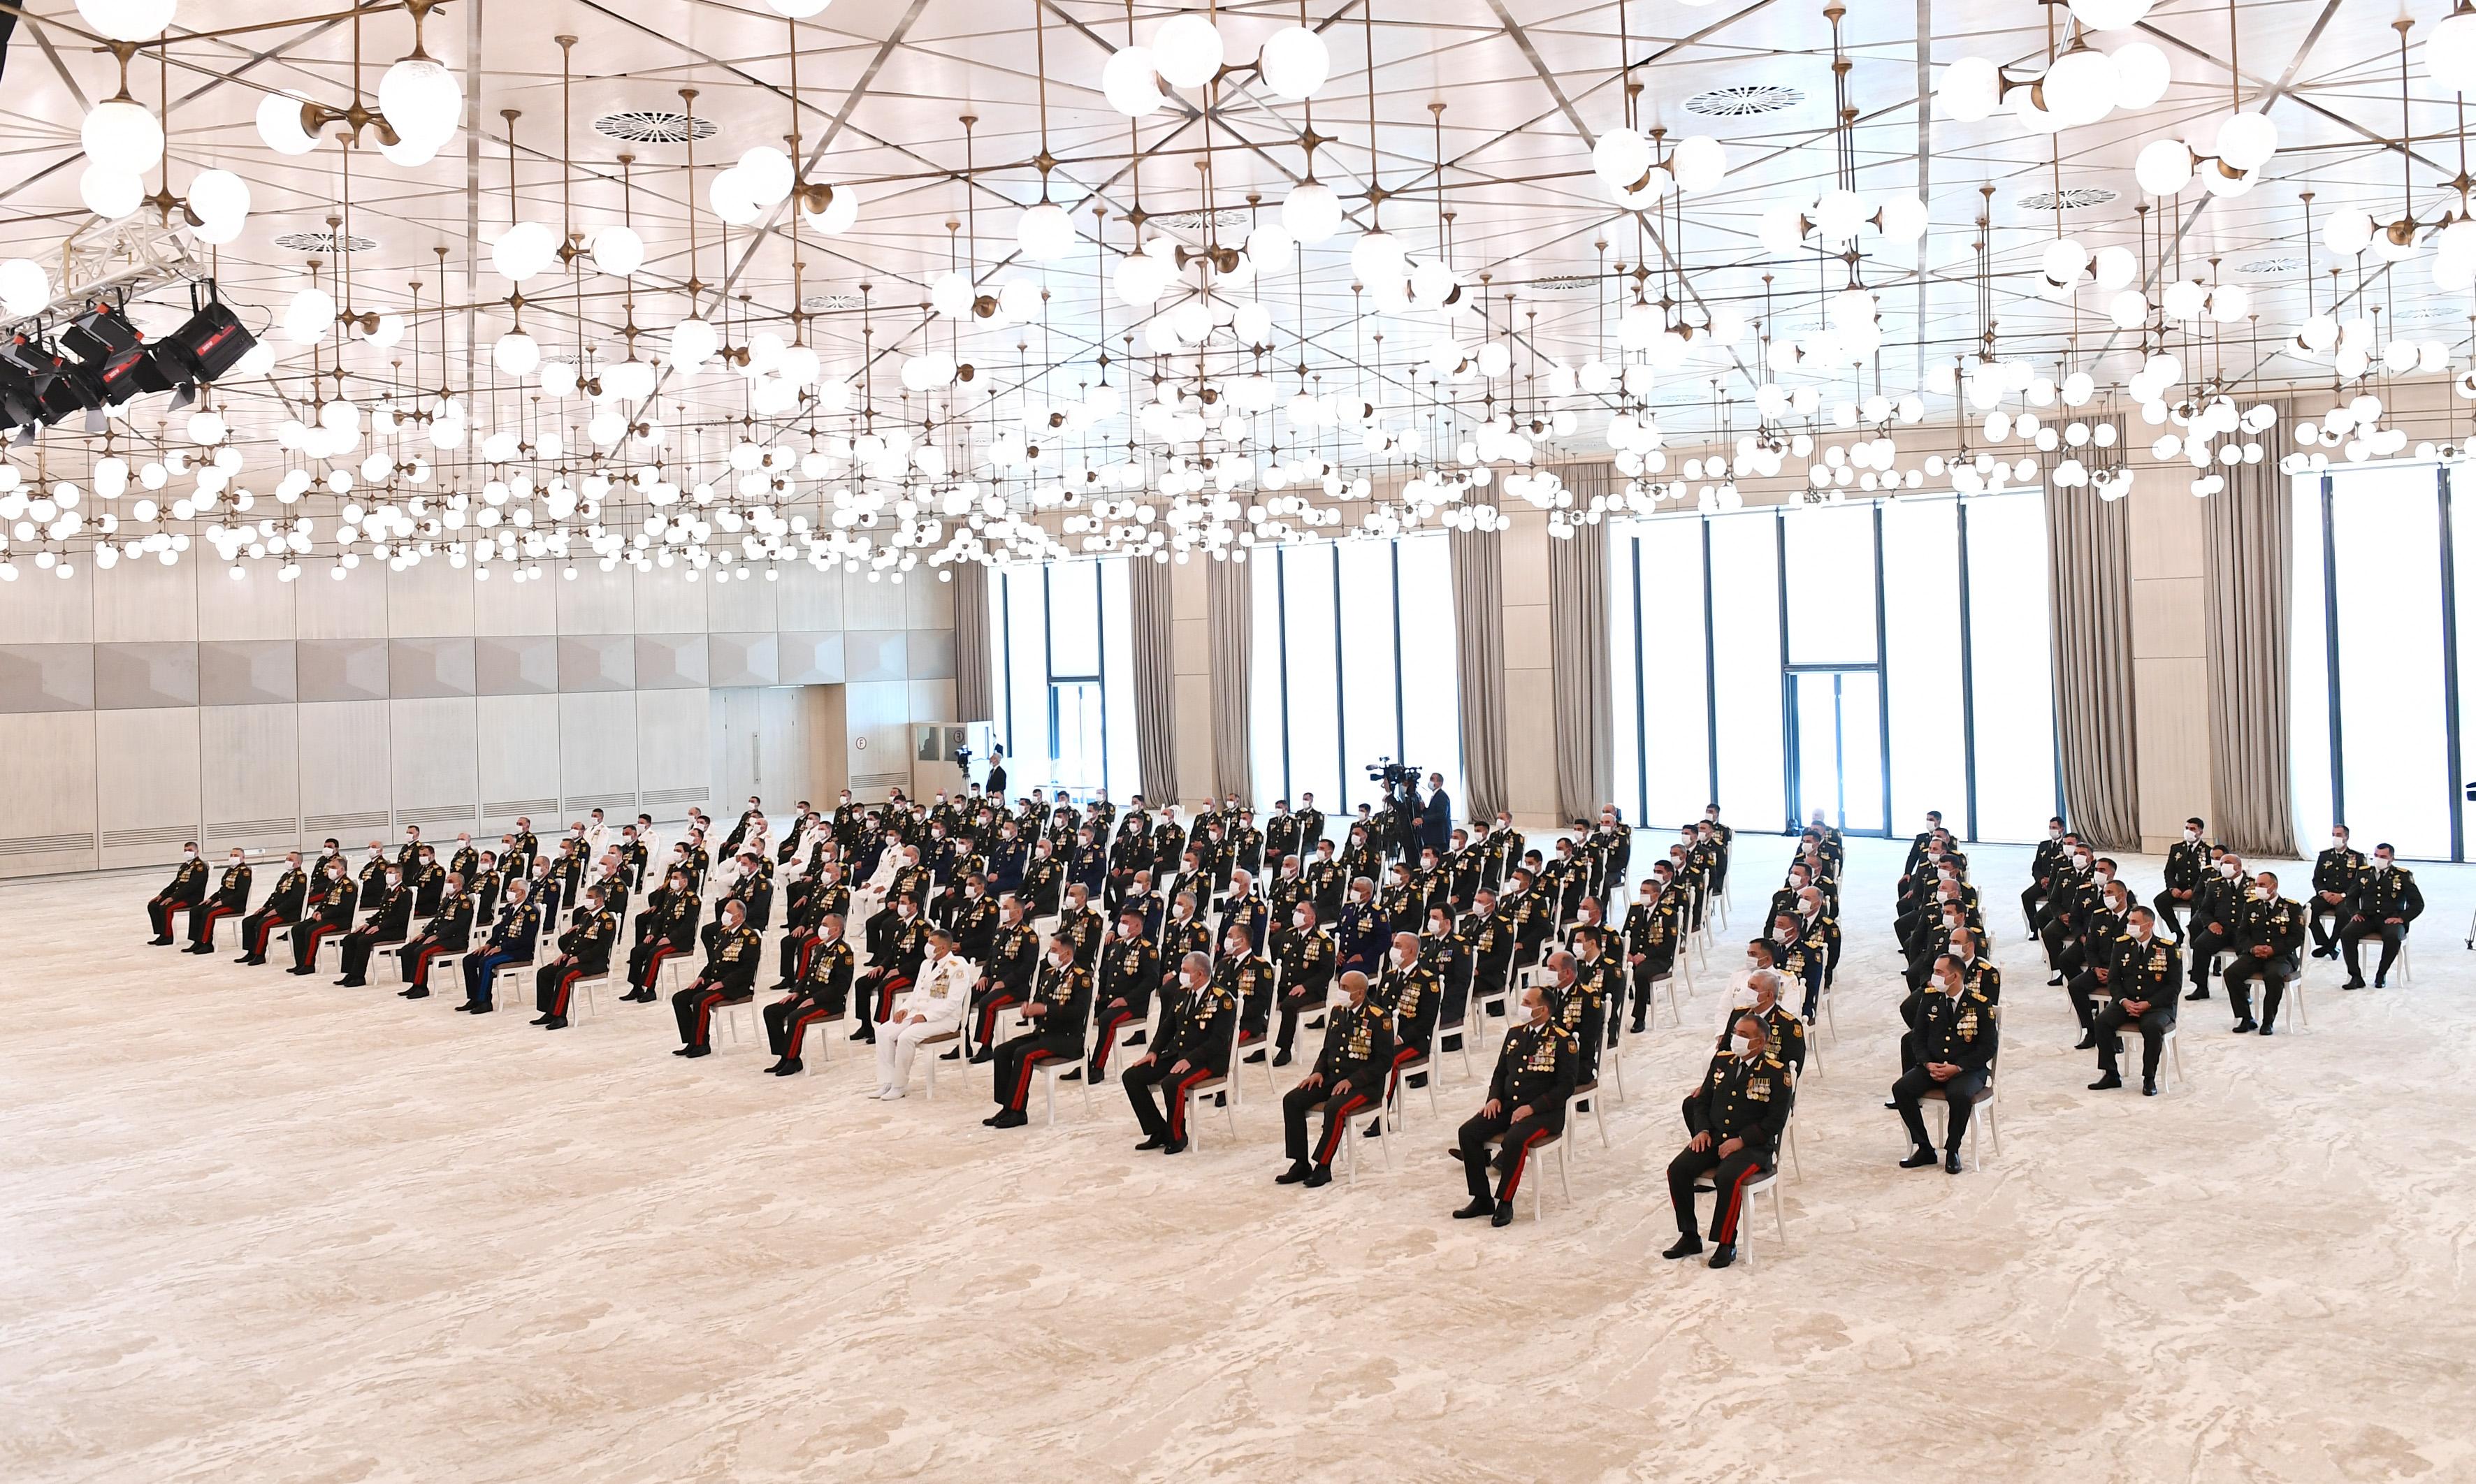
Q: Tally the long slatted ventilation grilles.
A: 9